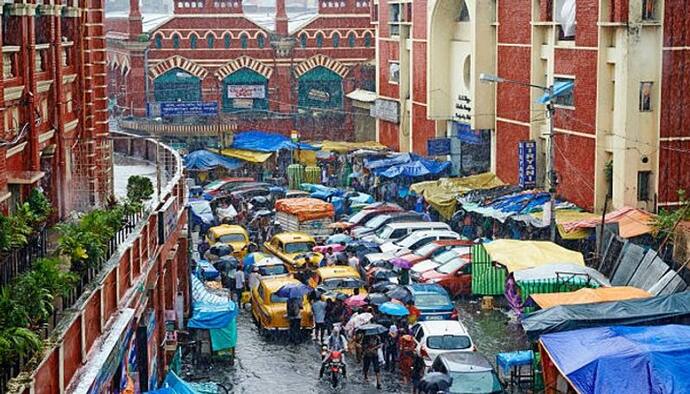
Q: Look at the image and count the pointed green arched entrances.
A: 3